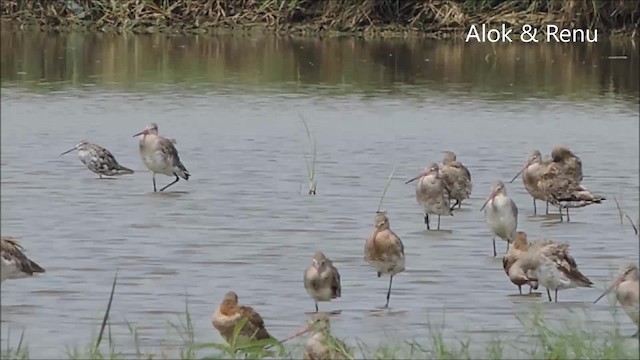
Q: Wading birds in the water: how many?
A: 15